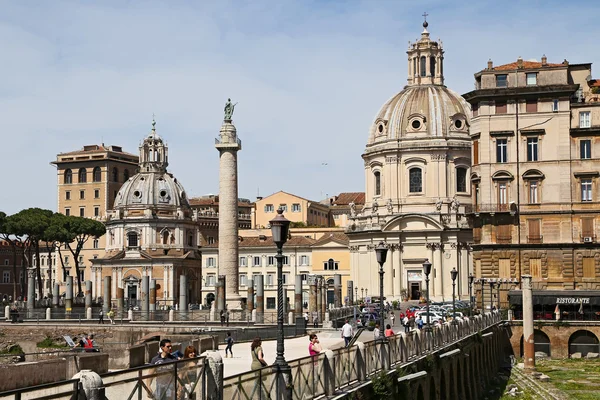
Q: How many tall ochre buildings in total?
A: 2